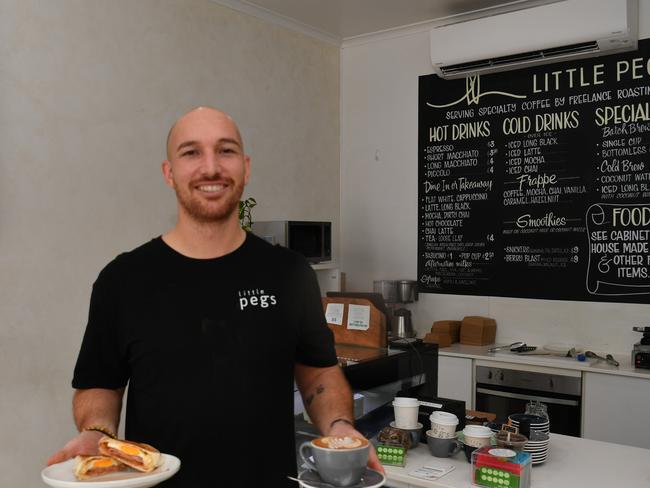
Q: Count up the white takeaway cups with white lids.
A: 3